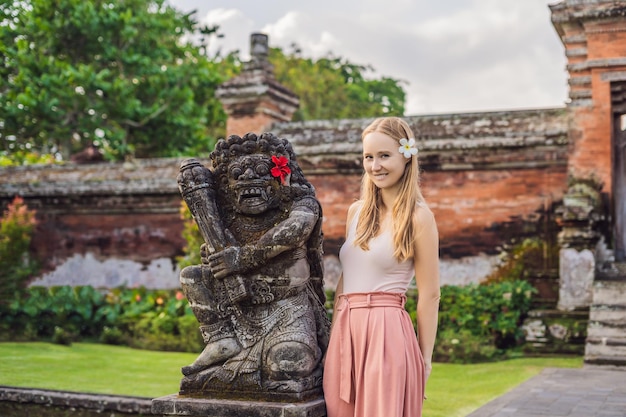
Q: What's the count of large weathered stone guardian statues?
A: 1